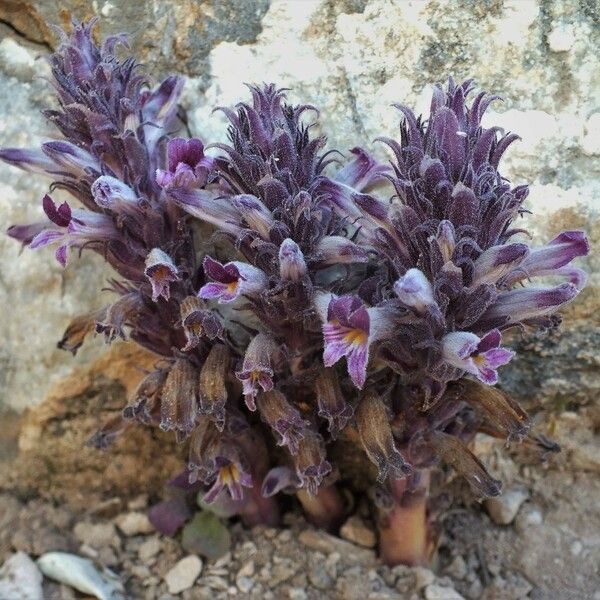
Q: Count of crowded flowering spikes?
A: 3